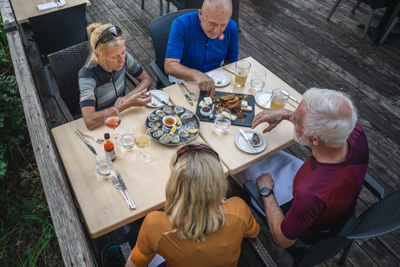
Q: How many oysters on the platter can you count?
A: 11